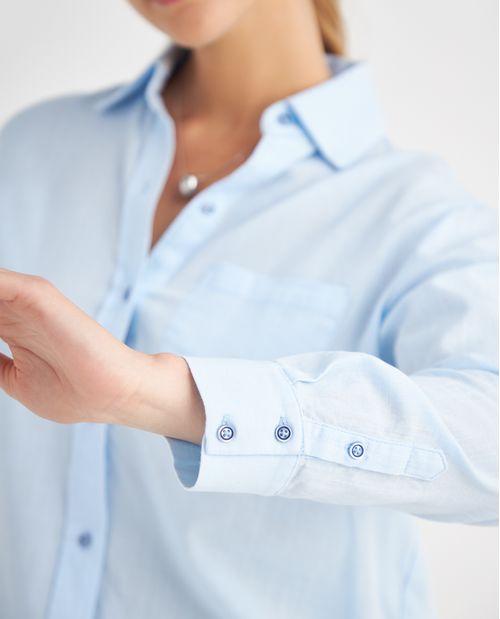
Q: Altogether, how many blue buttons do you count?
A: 7